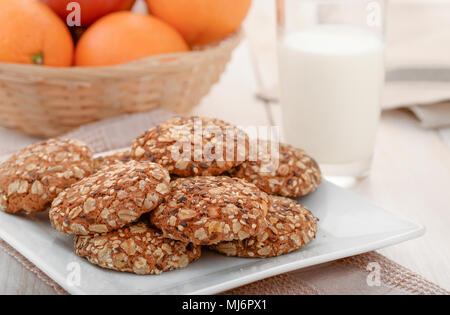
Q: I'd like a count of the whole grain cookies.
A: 8